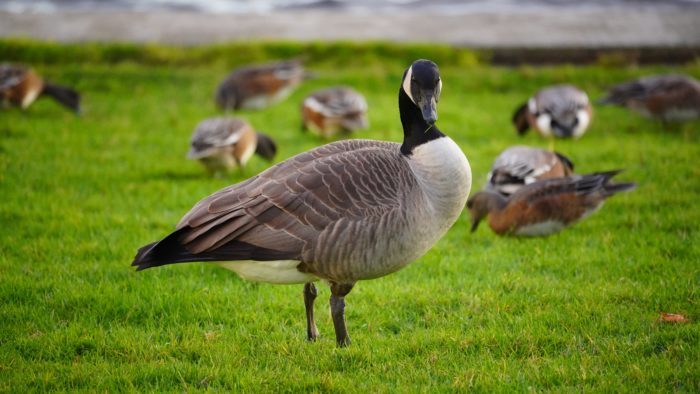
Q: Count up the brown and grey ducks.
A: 8